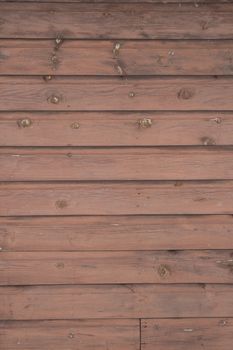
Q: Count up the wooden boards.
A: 11